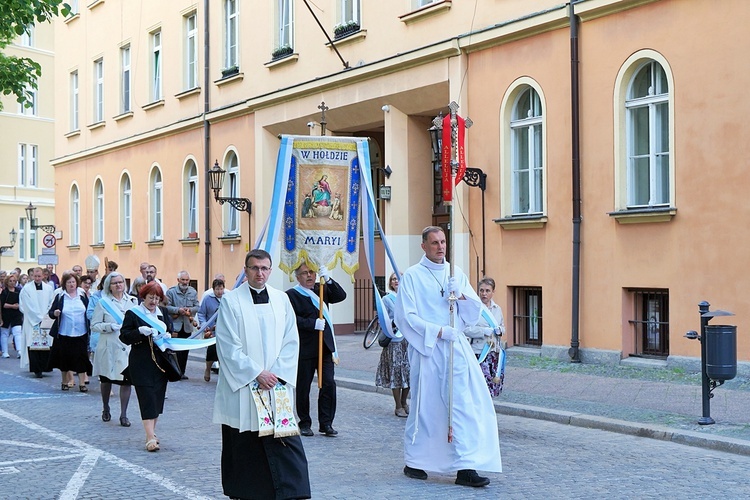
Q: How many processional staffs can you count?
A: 2